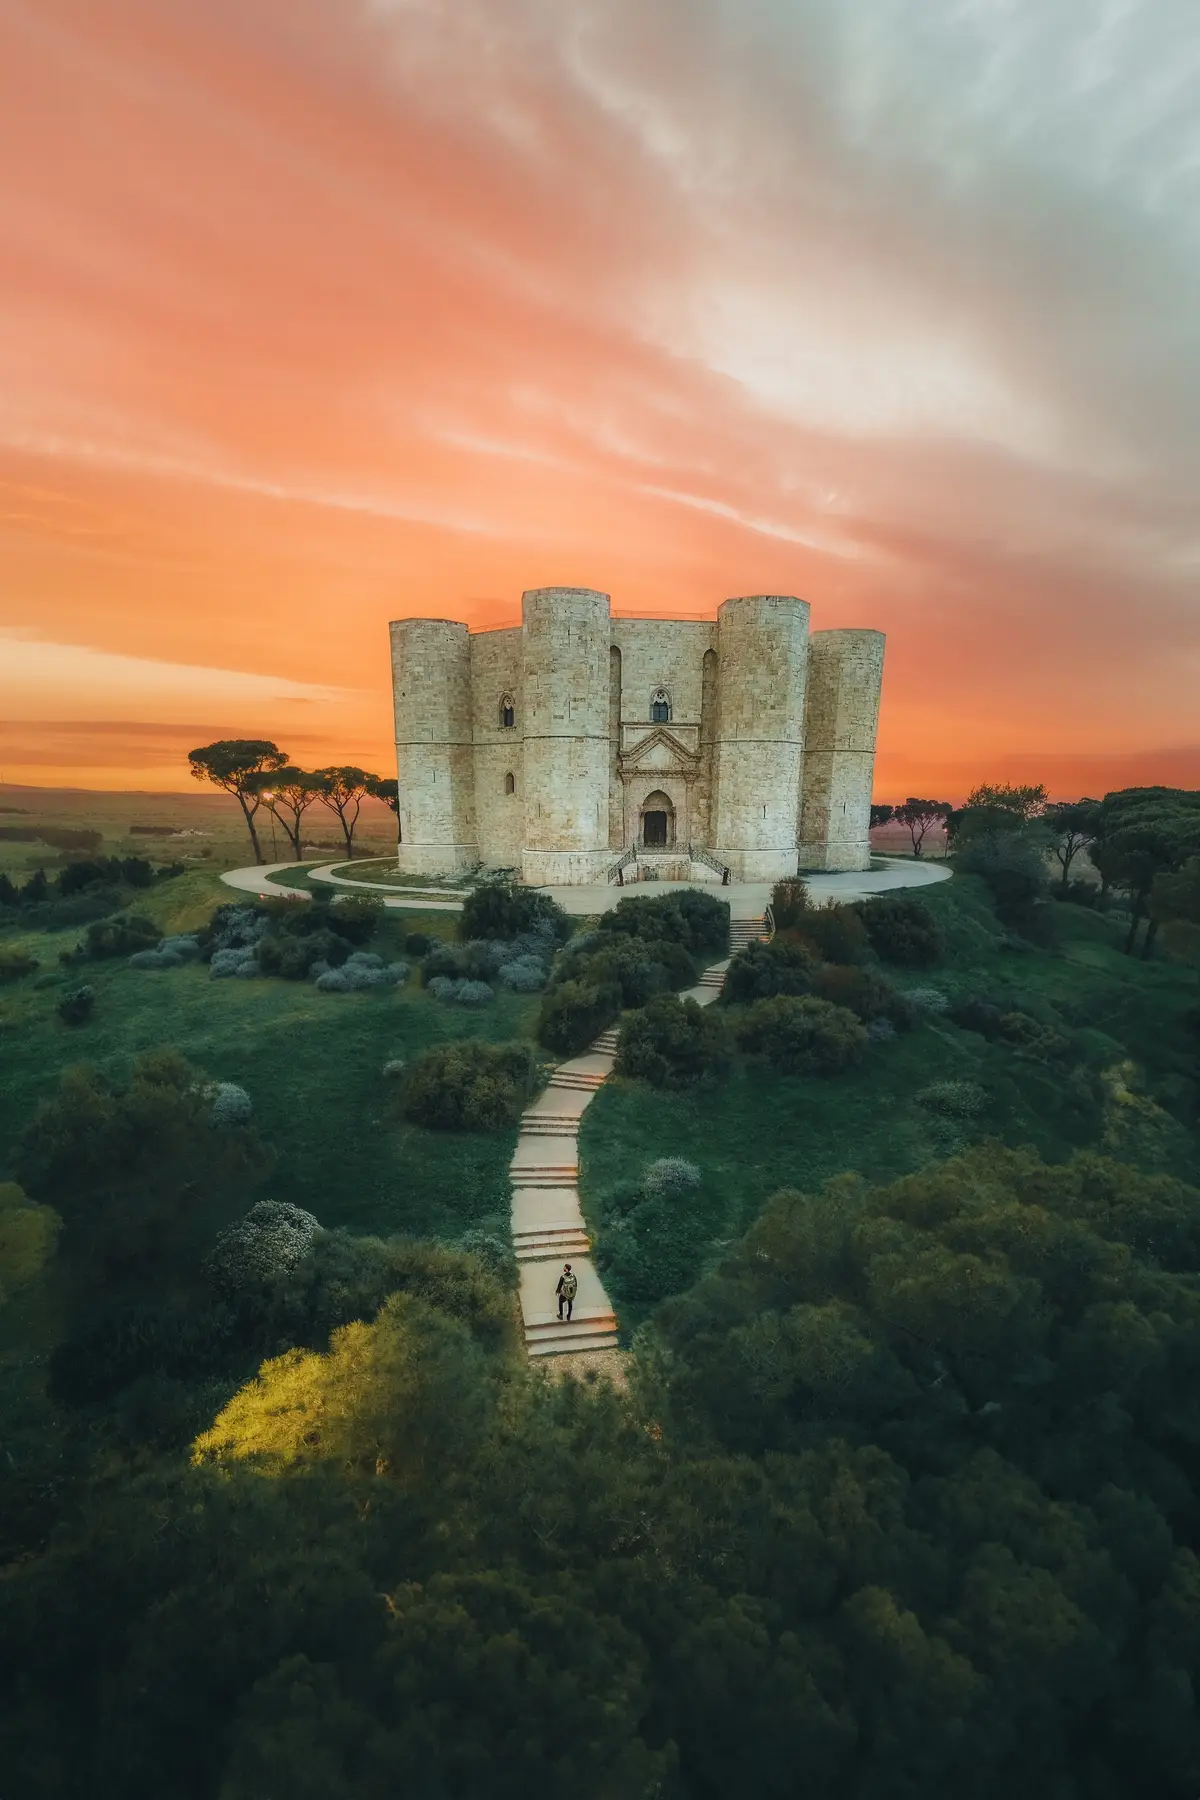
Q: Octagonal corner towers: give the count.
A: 4